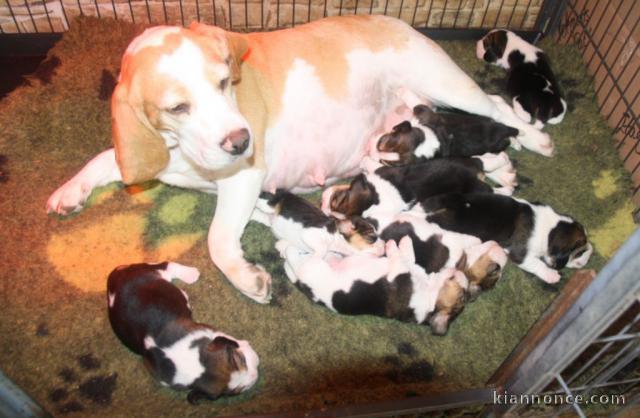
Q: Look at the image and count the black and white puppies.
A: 8